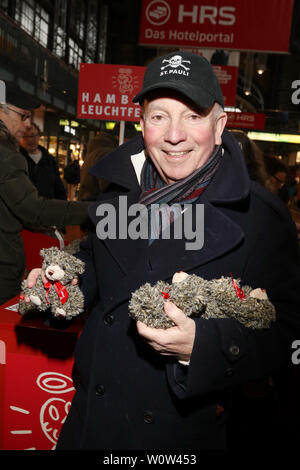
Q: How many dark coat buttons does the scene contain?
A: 5